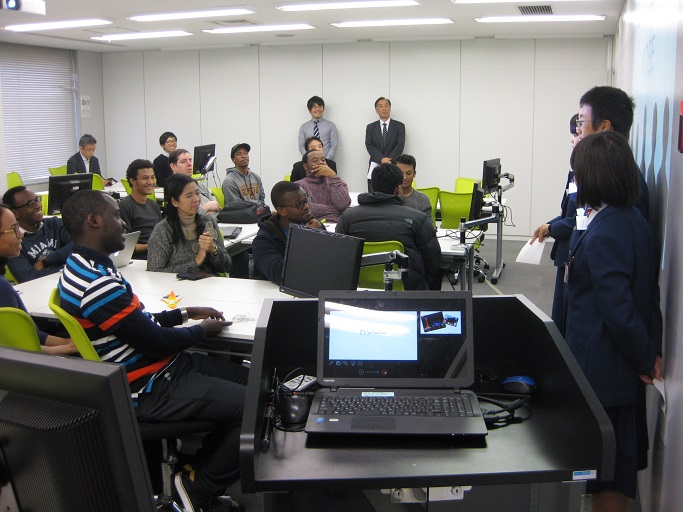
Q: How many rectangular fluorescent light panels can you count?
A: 8